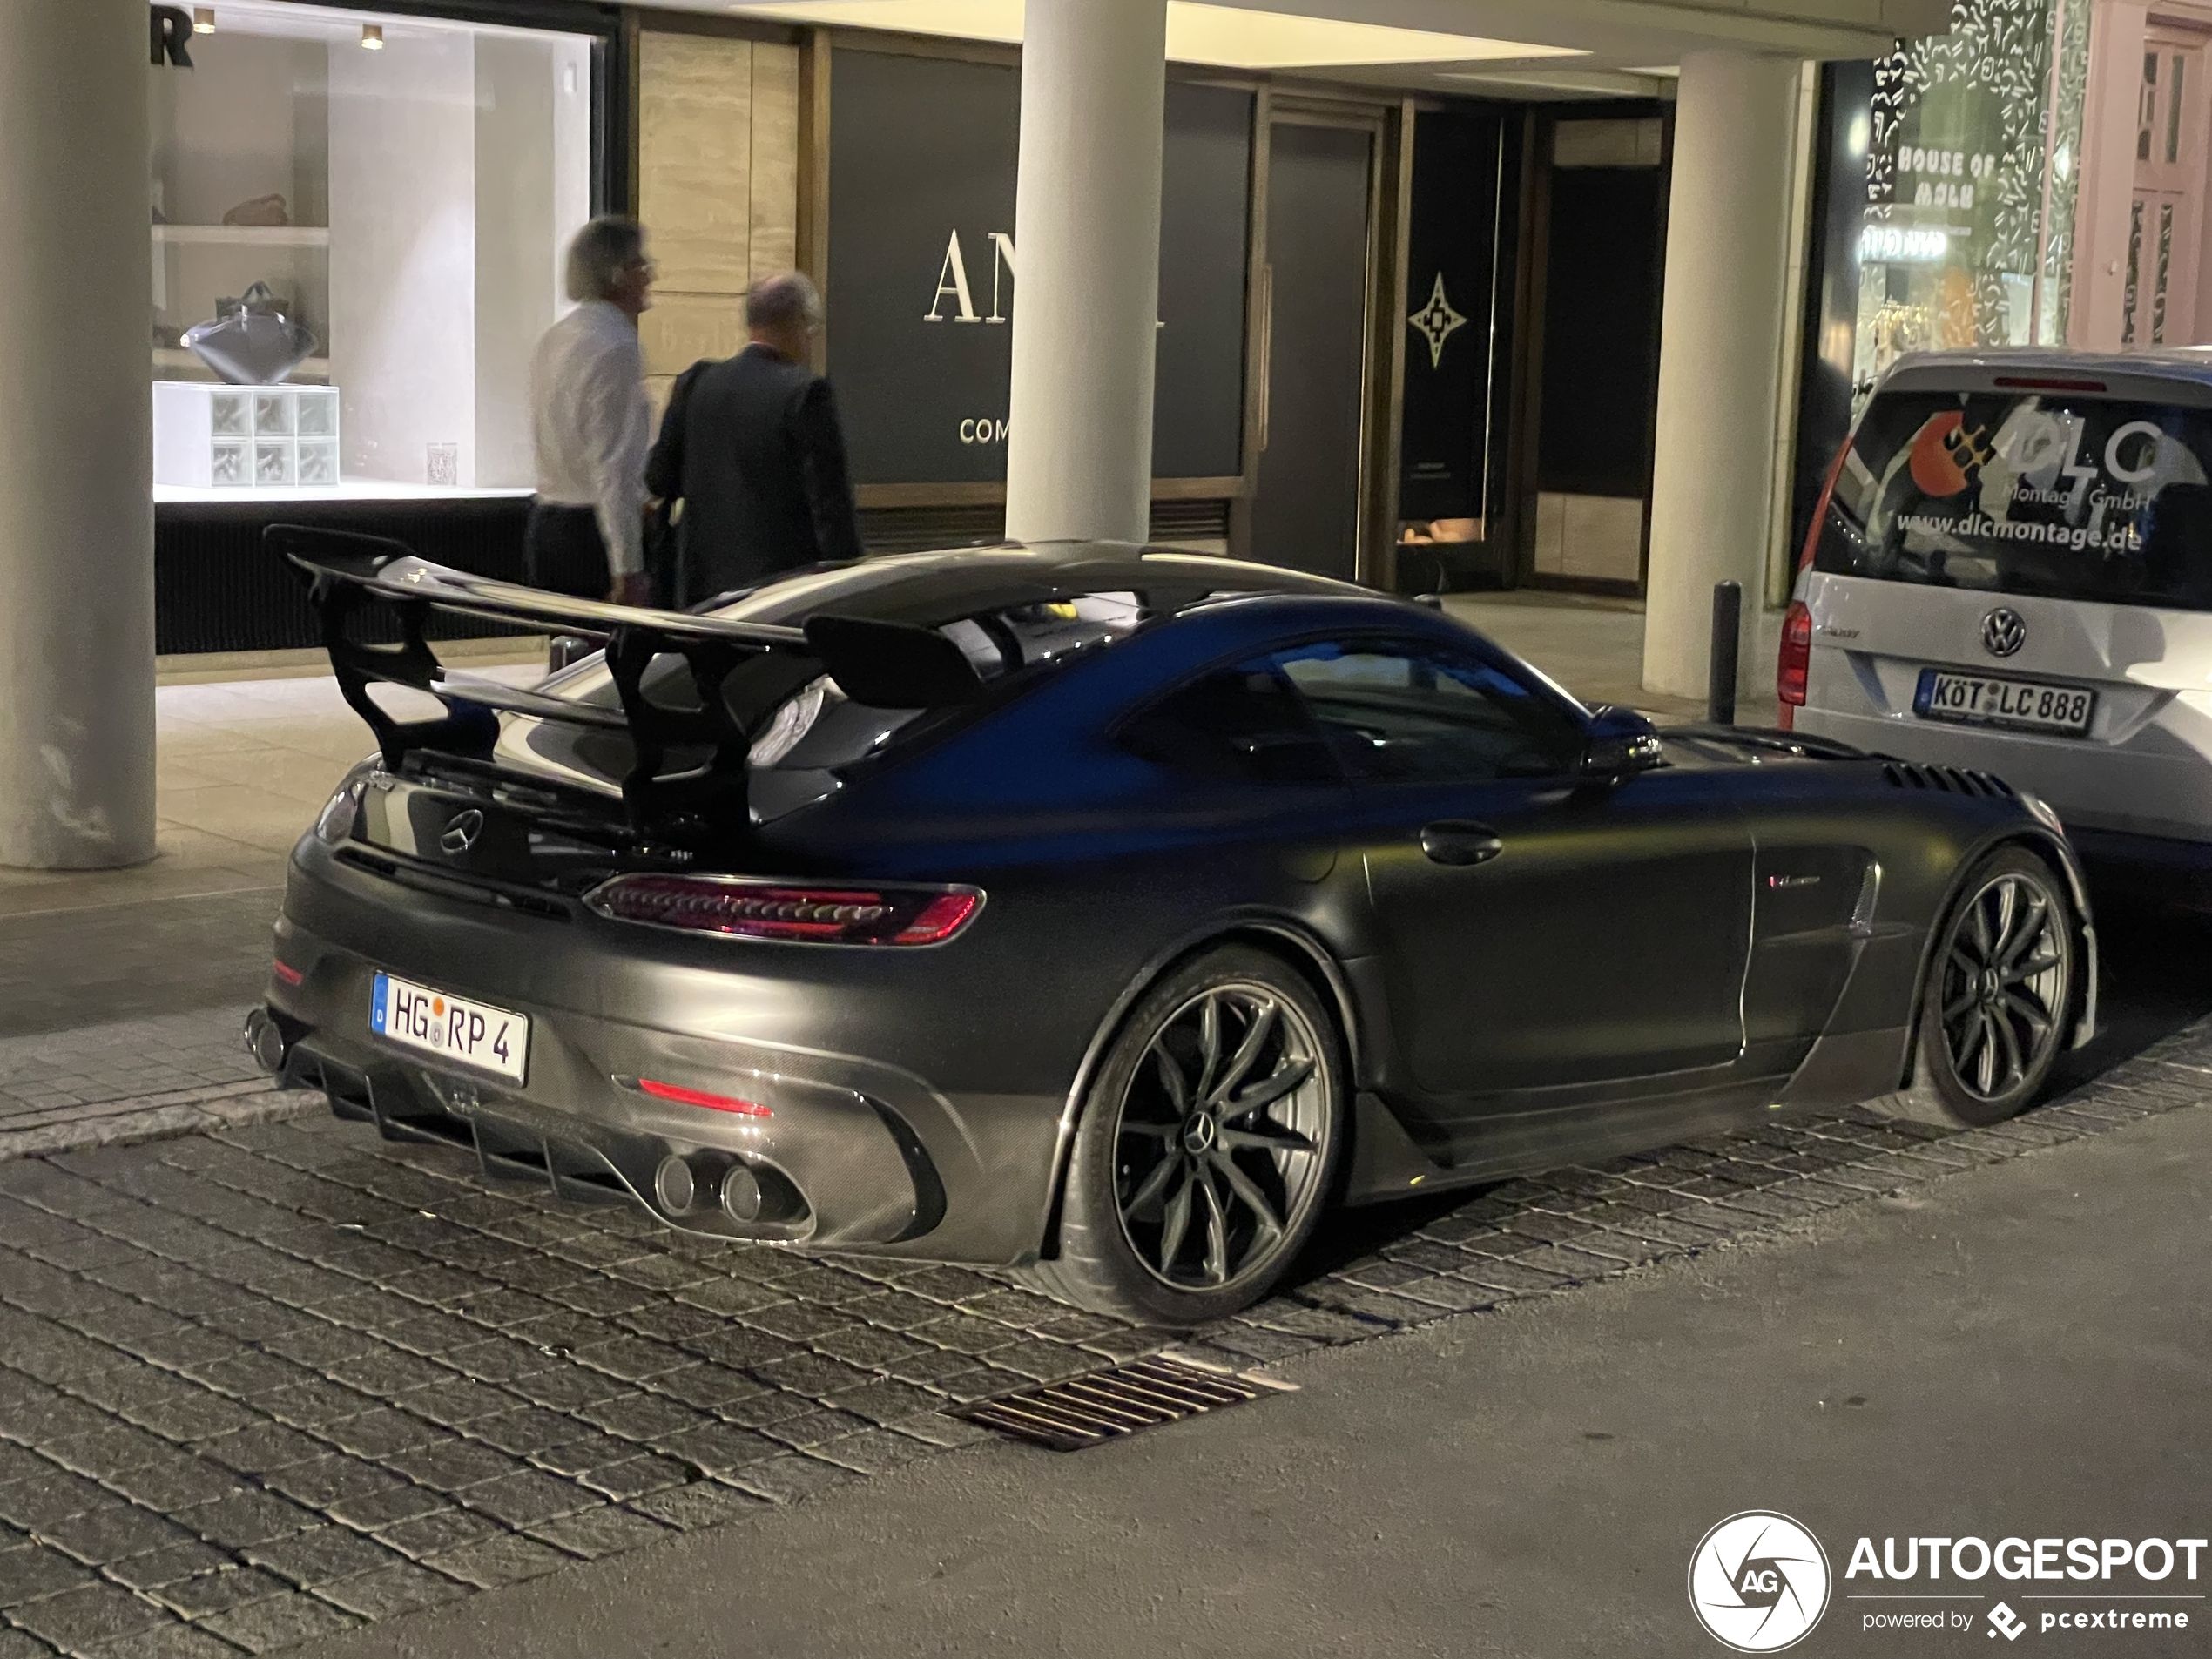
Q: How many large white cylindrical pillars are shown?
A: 3